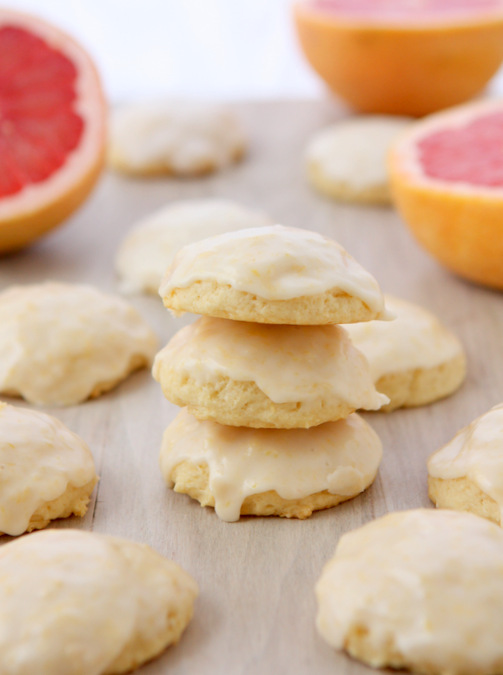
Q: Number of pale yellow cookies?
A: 12